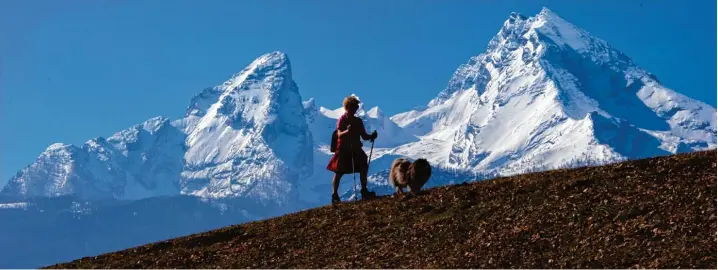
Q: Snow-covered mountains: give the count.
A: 2